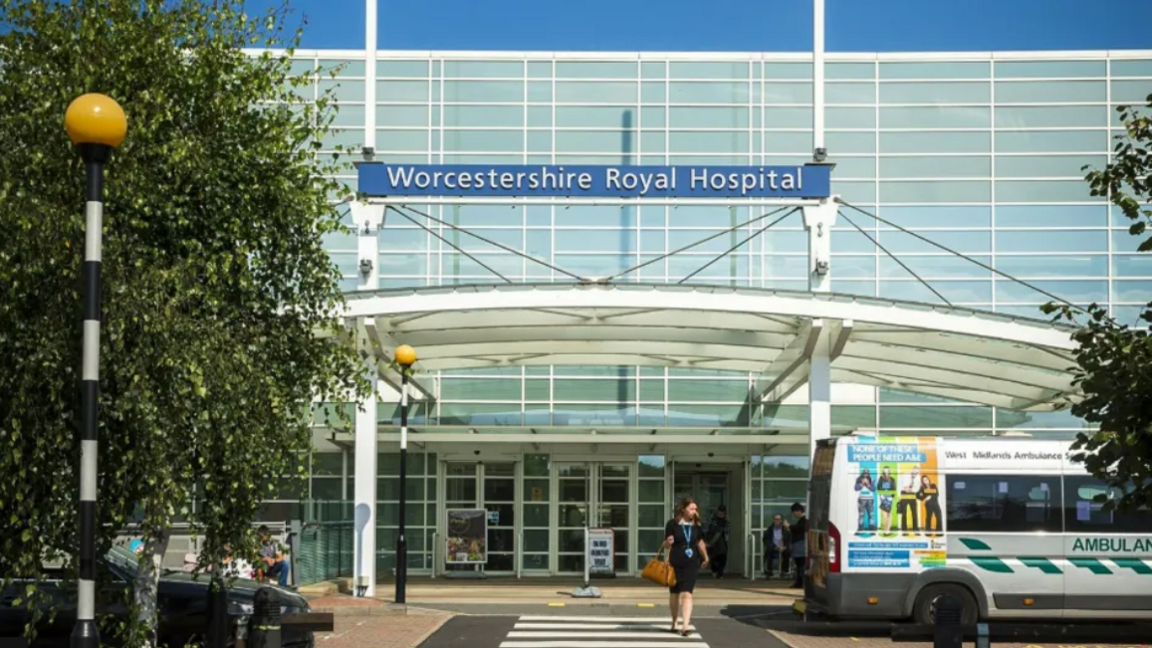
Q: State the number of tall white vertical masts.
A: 2